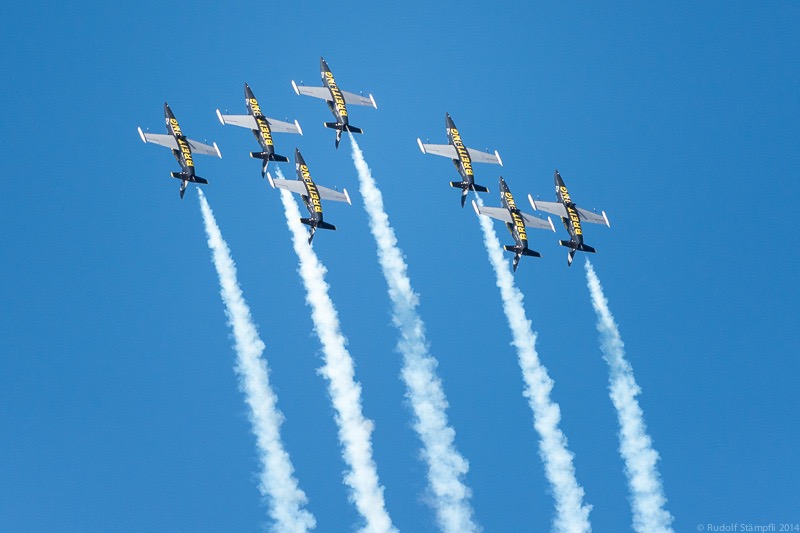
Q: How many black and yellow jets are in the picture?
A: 7